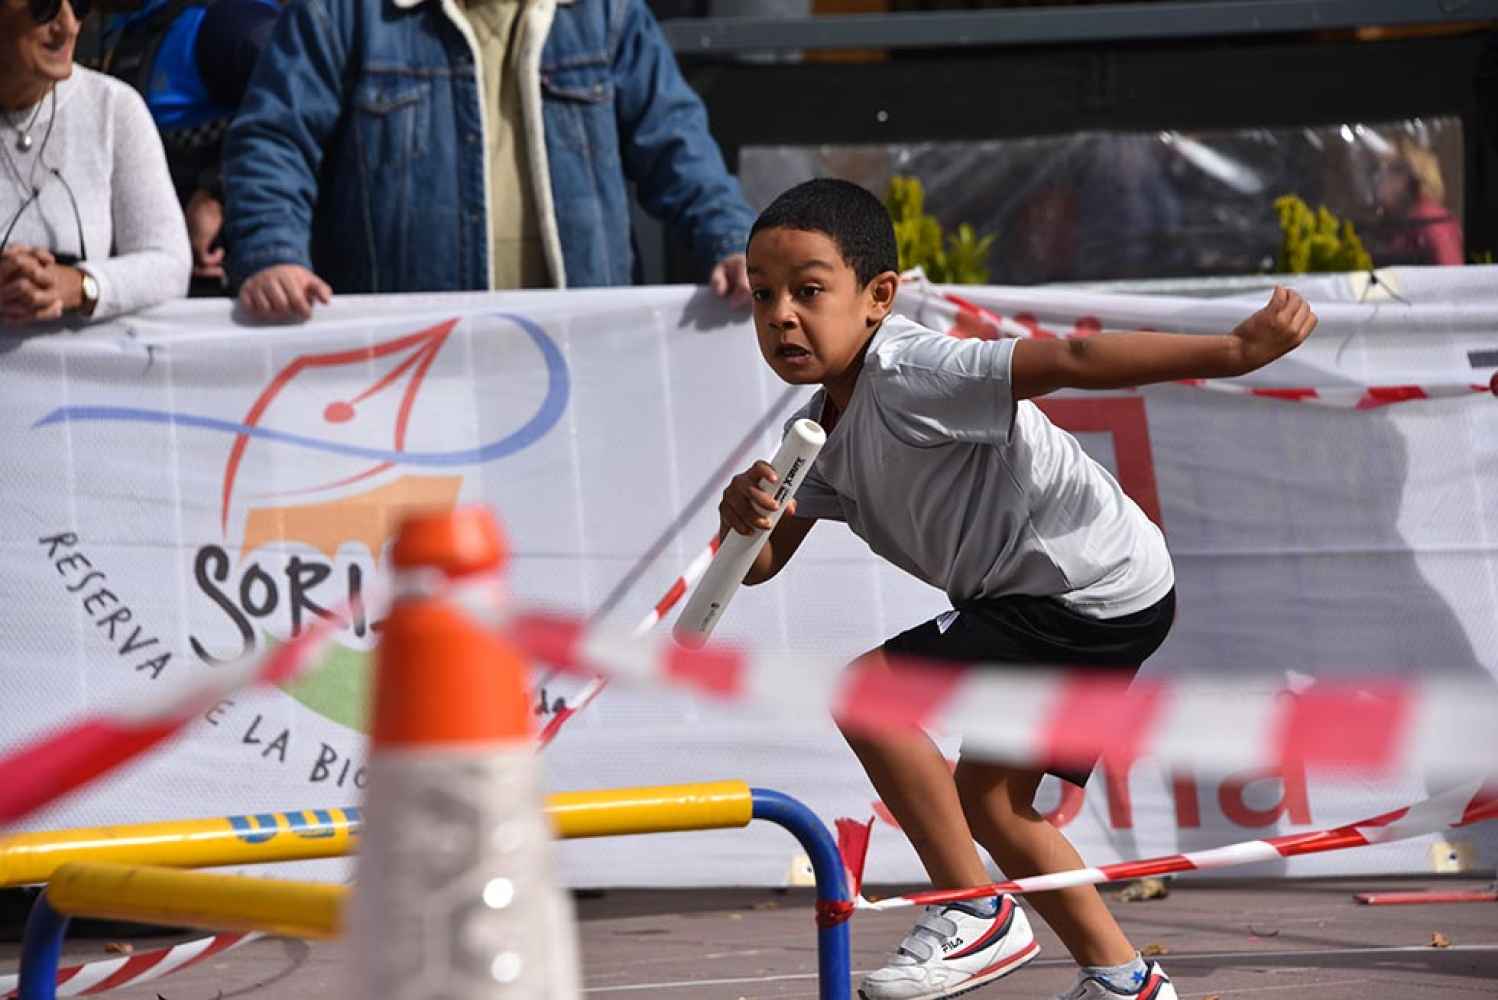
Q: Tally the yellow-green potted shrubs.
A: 2